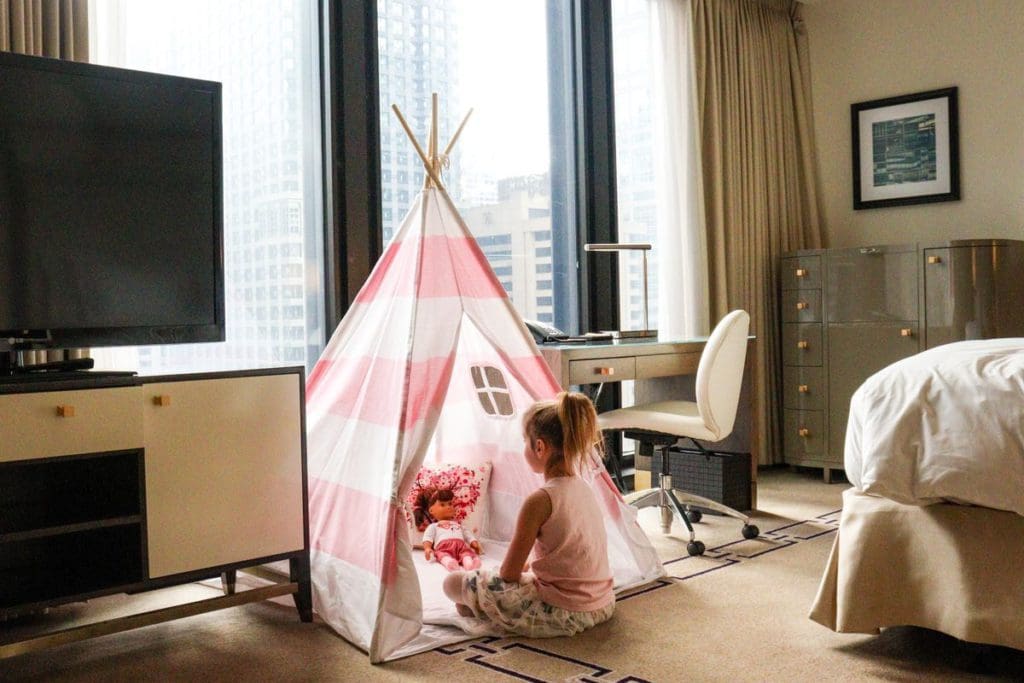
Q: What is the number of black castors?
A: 3